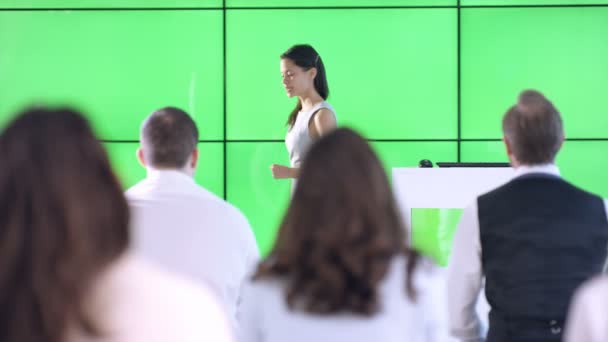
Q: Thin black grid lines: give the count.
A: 4